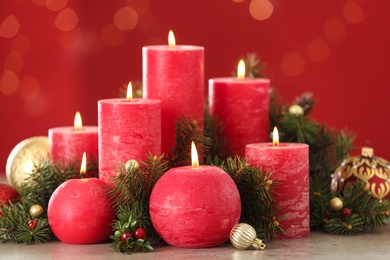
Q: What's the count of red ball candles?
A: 2